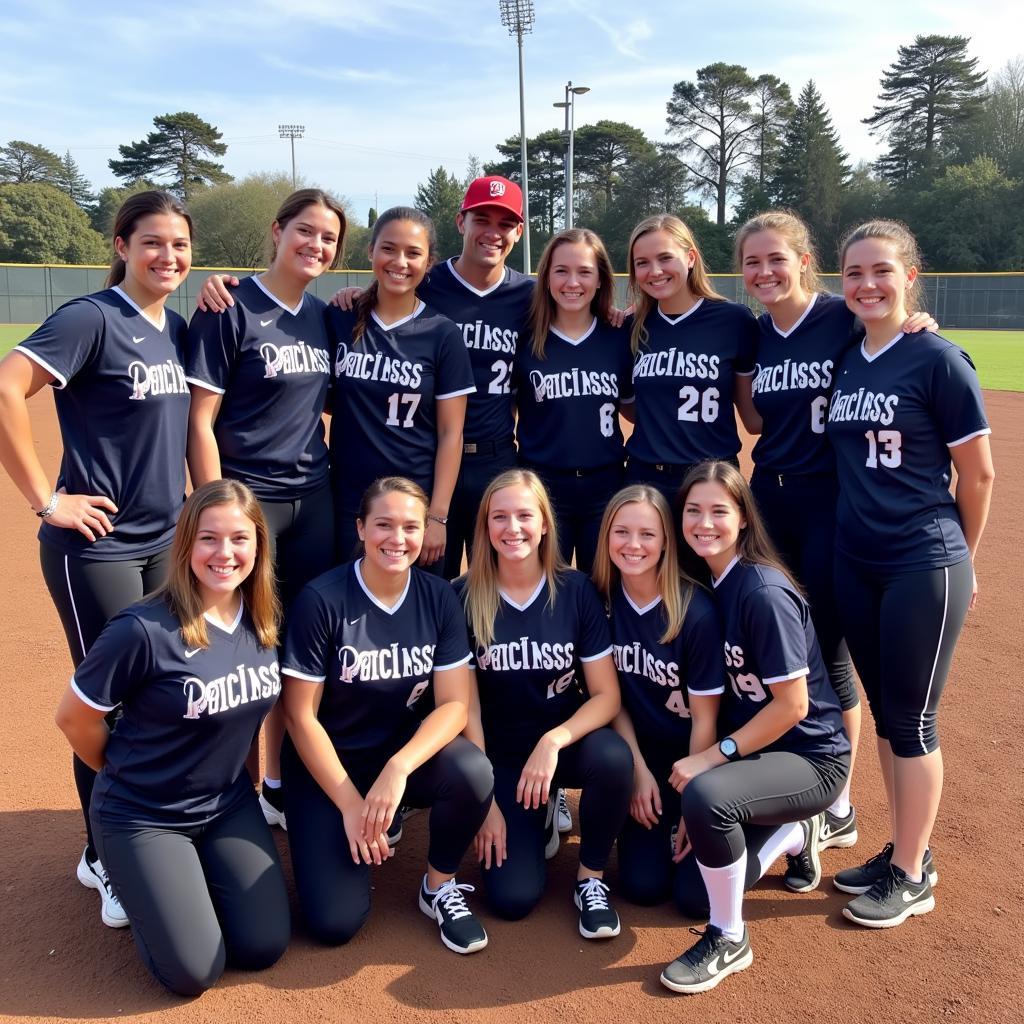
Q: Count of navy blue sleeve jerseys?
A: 13